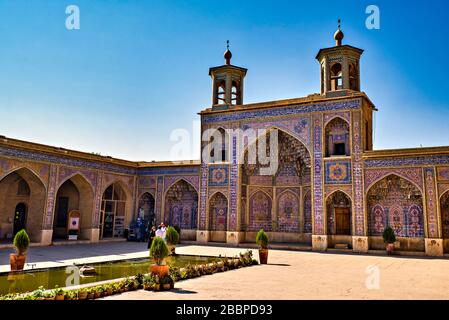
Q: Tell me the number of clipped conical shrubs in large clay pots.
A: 5